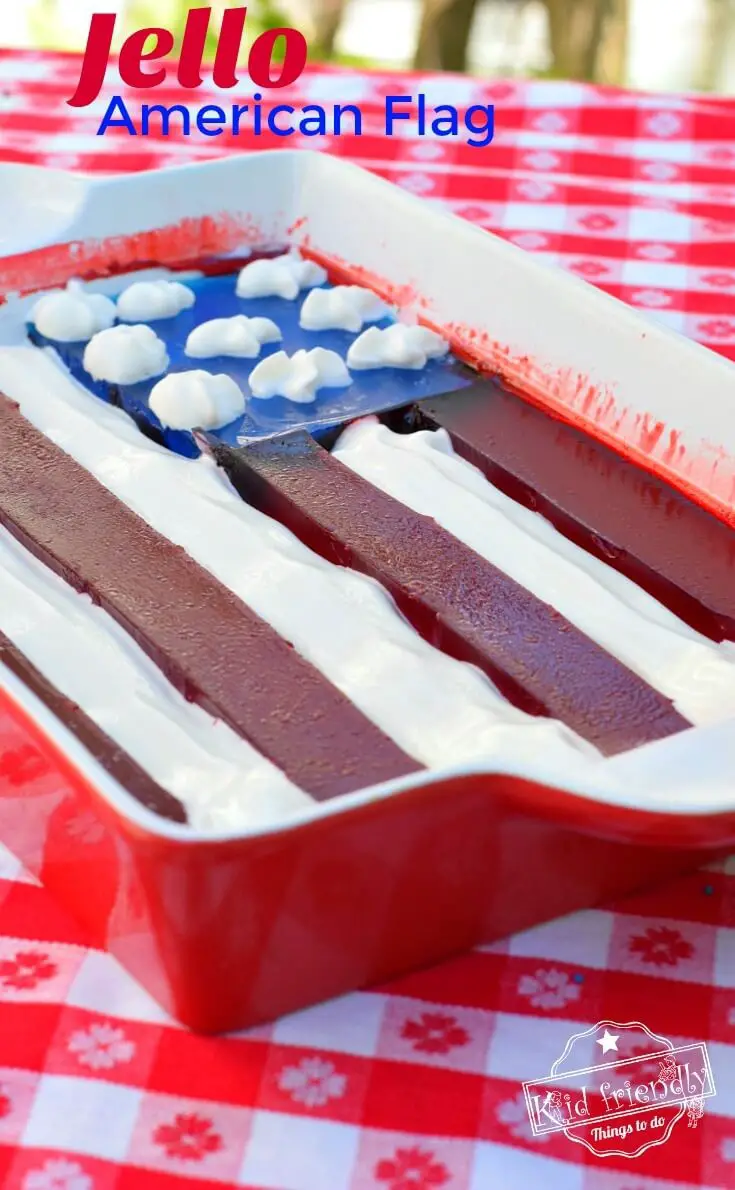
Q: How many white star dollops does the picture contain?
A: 9